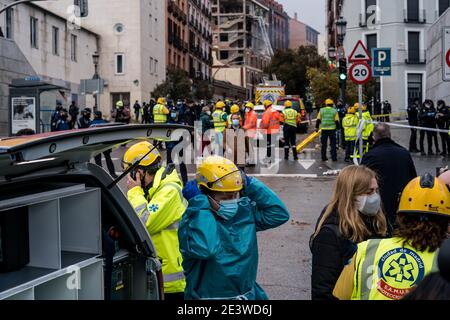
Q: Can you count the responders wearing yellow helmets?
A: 13